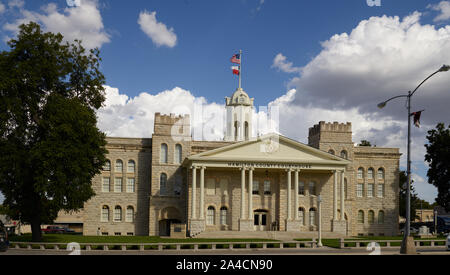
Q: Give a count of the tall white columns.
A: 8